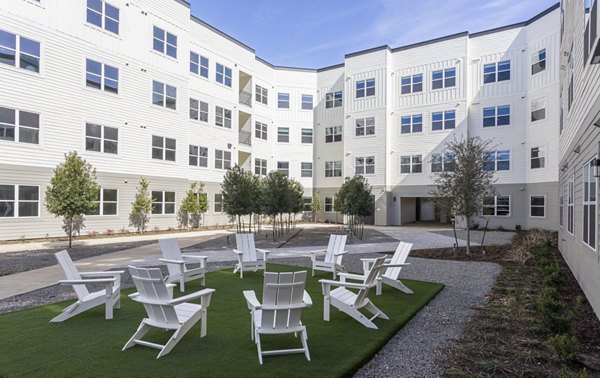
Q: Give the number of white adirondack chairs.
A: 8